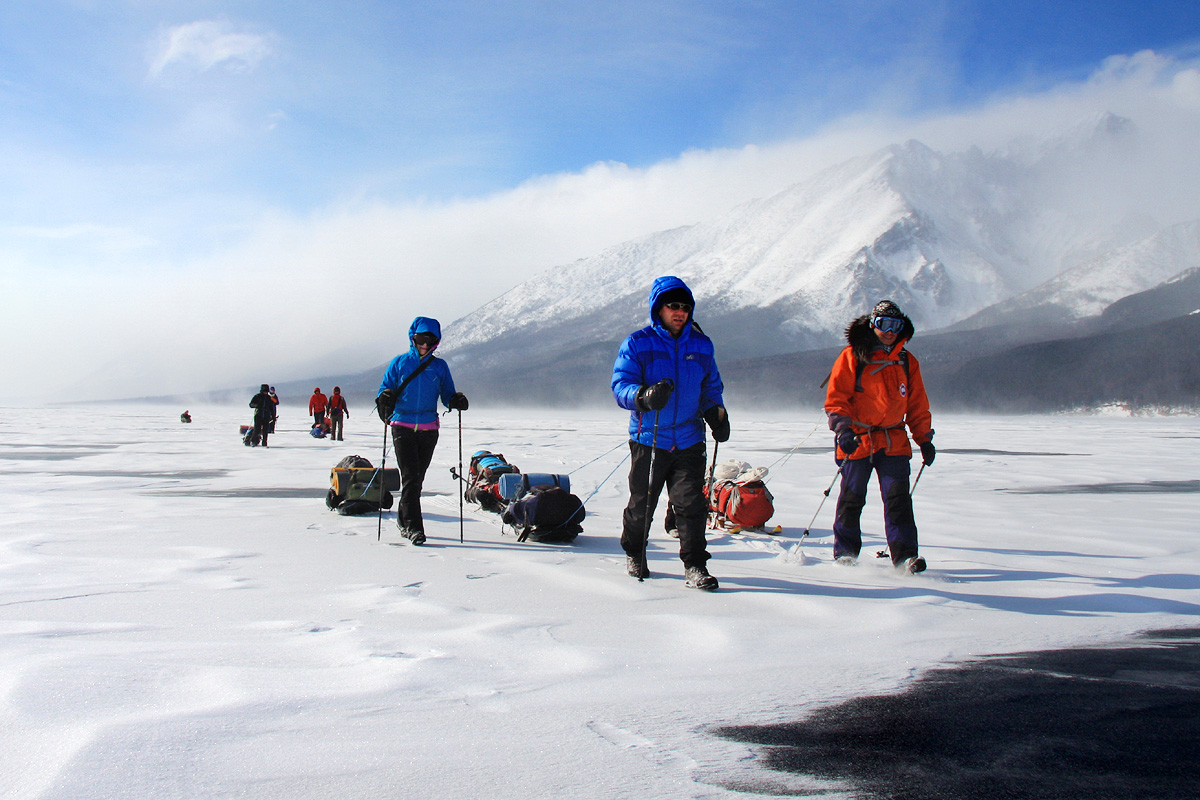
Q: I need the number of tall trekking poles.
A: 6